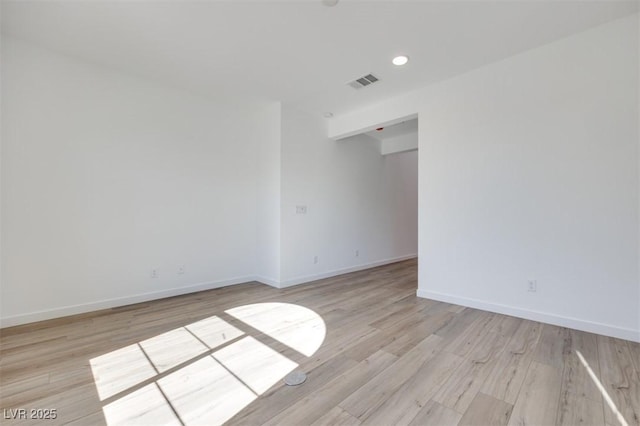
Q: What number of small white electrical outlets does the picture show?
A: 5